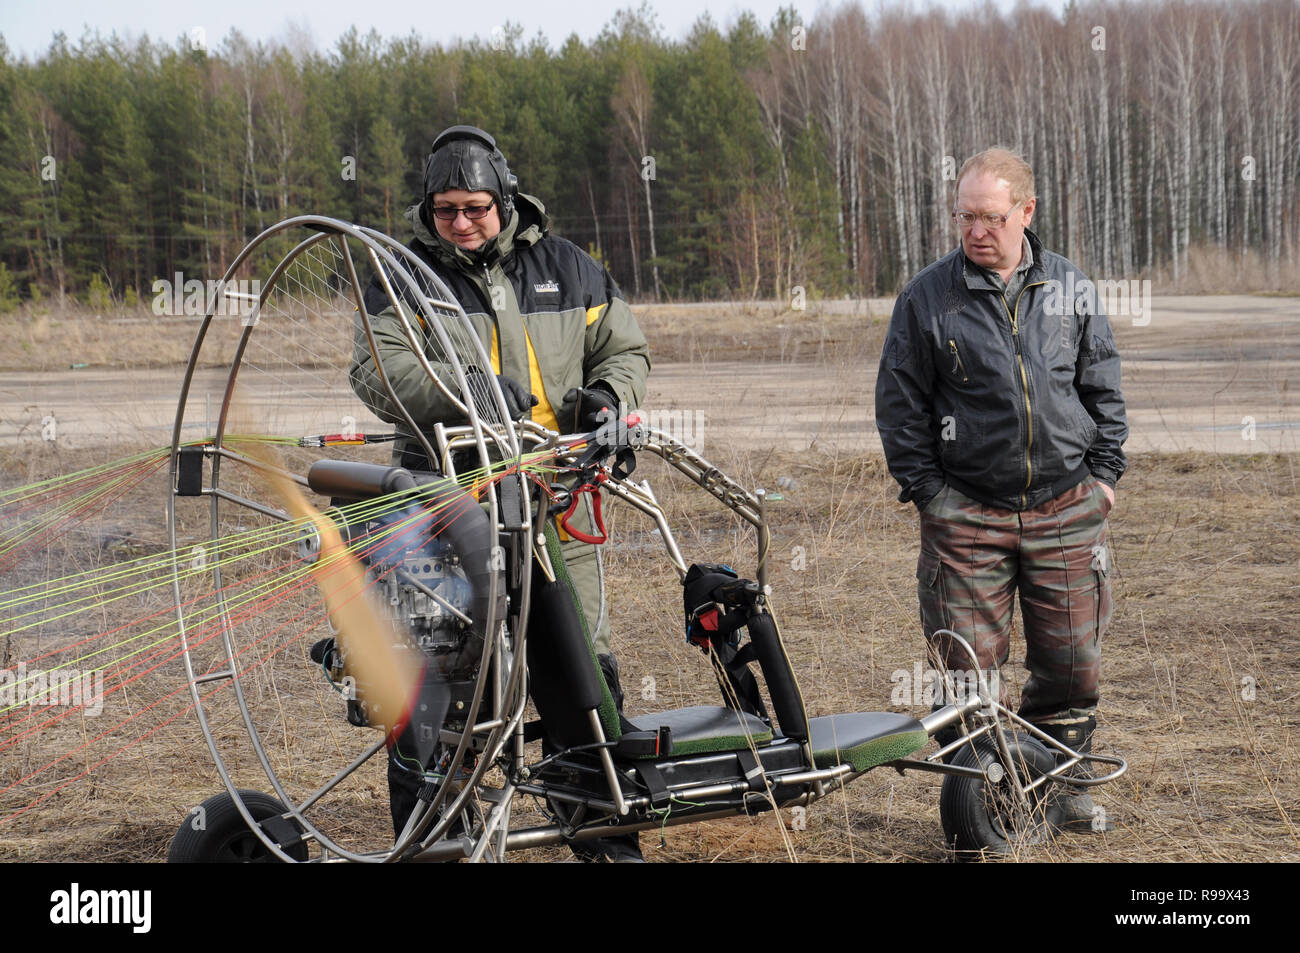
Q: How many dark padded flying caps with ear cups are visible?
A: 1